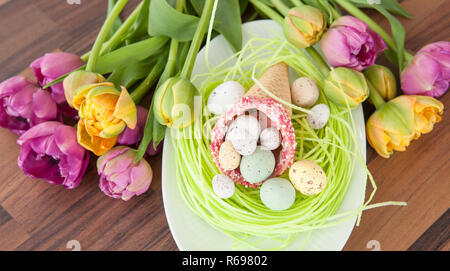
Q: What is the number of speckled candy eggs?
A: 11